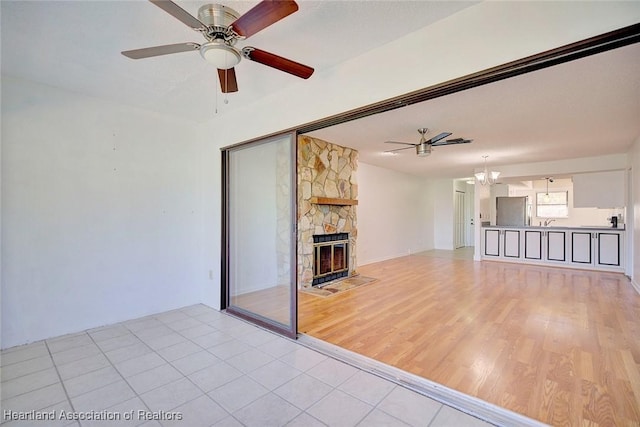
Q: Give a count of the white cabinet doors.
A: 6